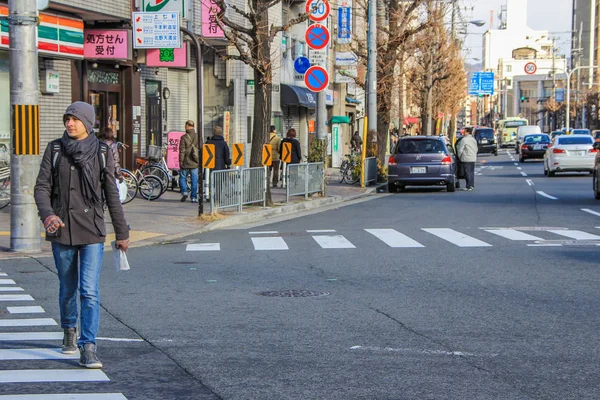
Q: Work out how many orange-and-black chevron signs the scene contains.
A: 4